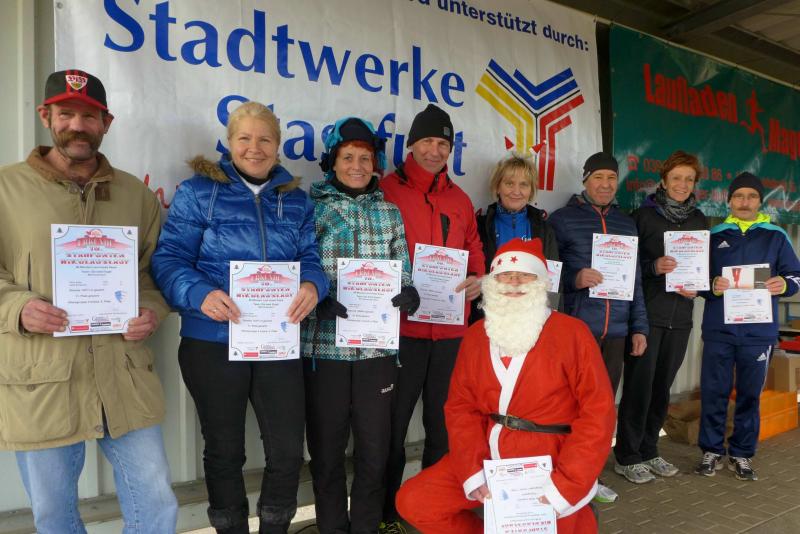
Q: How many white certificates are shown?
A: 9